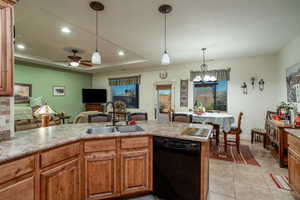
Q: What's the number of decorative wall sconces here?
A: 3